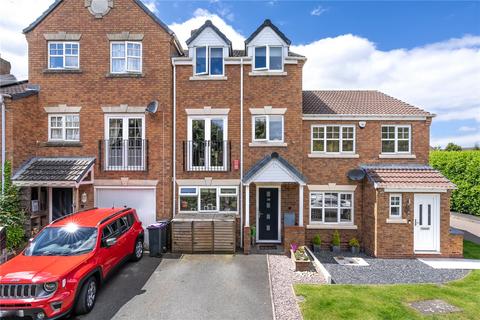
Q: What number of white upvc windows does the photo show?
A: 11